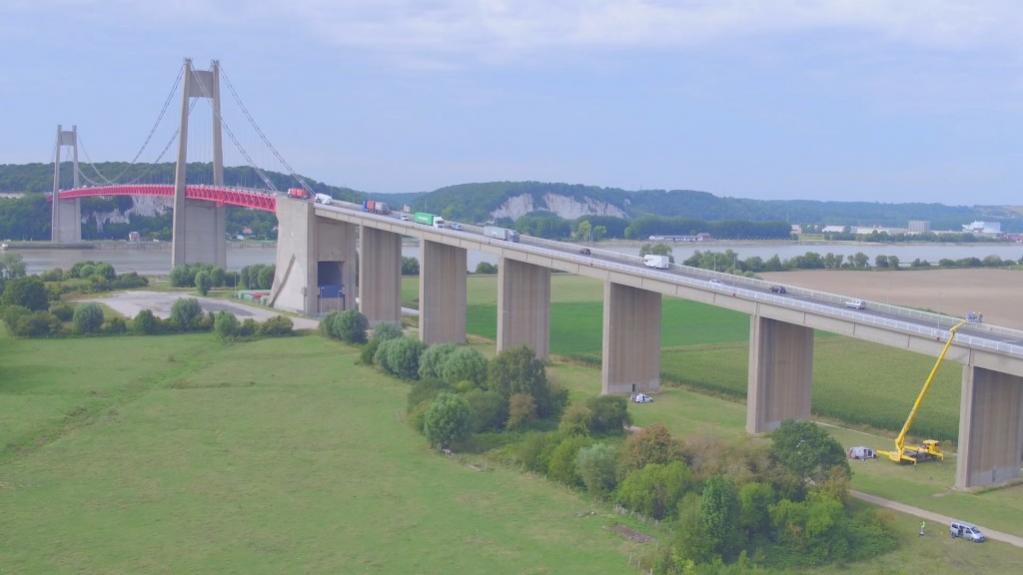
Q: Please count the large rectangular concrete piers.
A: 6